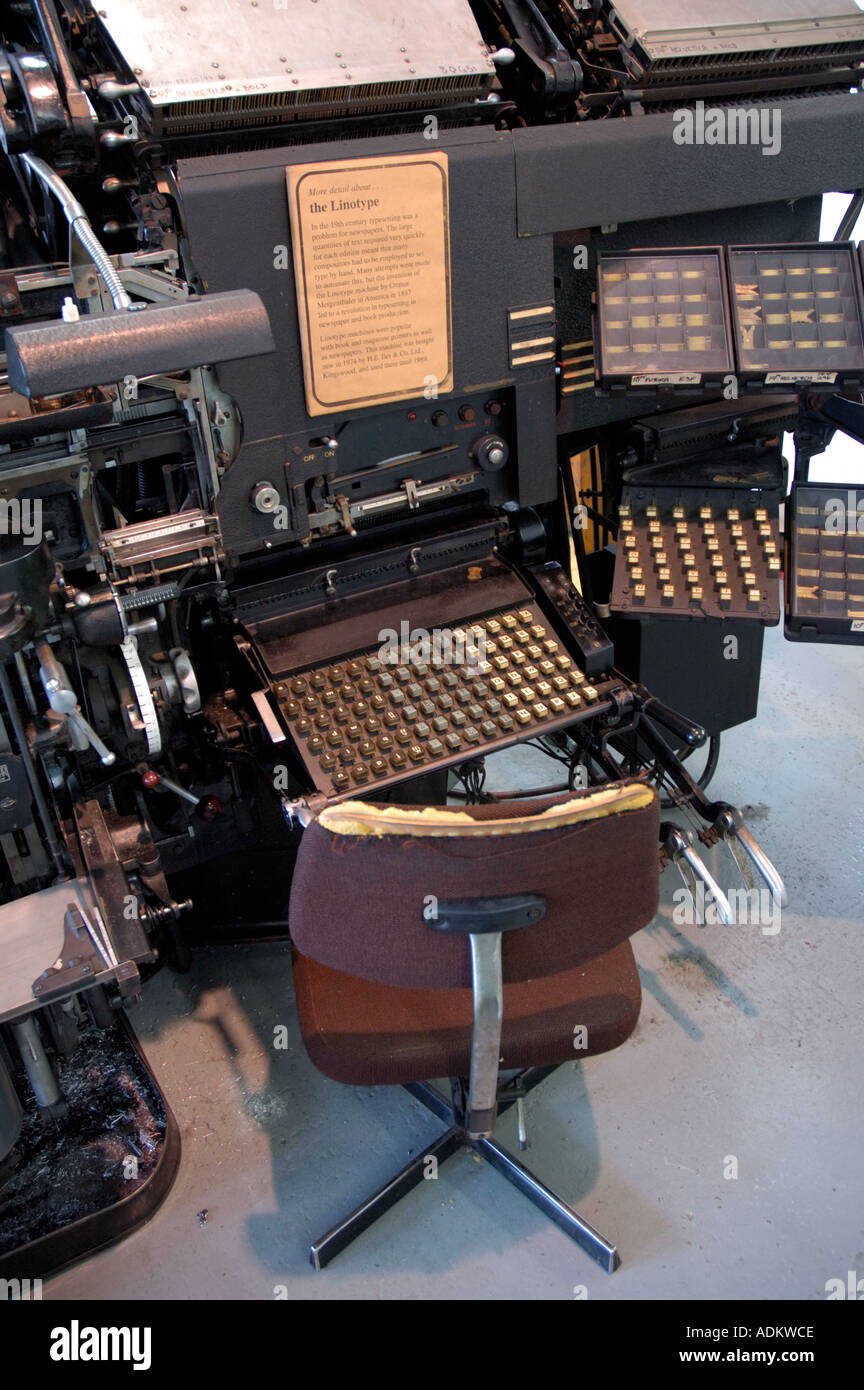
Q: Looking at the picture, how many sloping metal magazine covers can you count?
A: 2